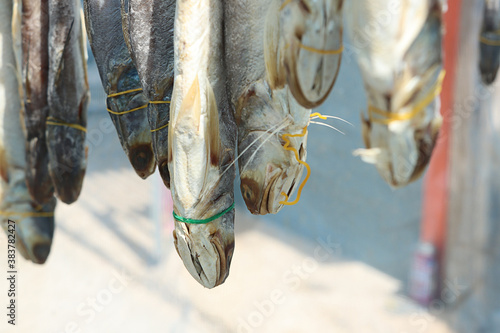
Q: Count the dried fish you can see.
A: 10